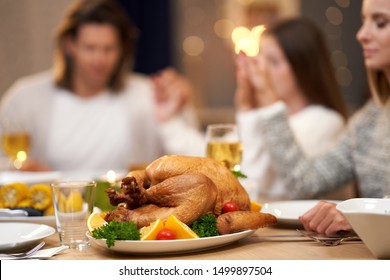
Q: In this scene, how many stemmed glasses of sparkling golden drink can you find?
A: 2